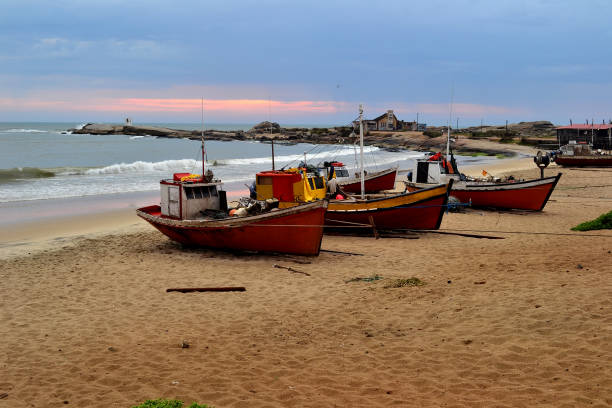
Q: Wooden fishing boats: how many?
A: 5